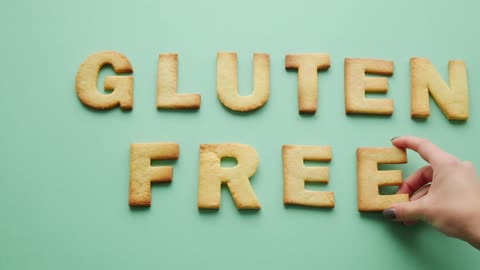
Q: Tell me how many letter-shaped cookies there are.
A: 10